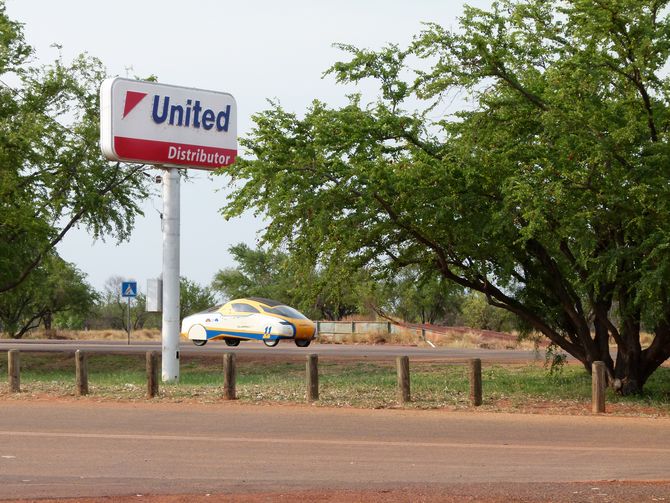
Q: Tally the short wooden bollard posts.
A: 8